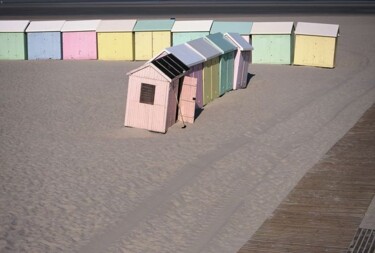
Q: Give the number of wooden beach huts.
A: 14